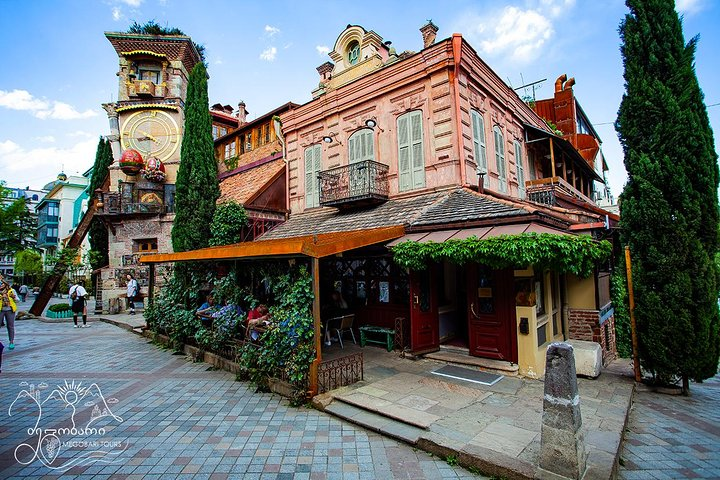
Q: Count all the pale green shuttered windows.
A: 6